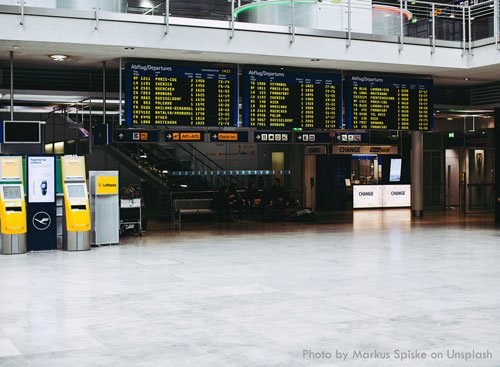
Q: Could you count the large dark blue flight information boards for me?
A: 3